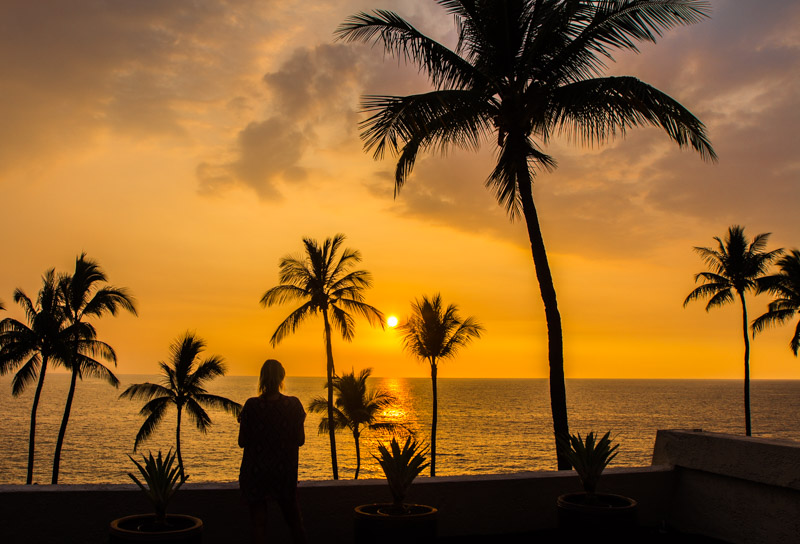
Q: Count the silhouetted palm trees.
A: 9